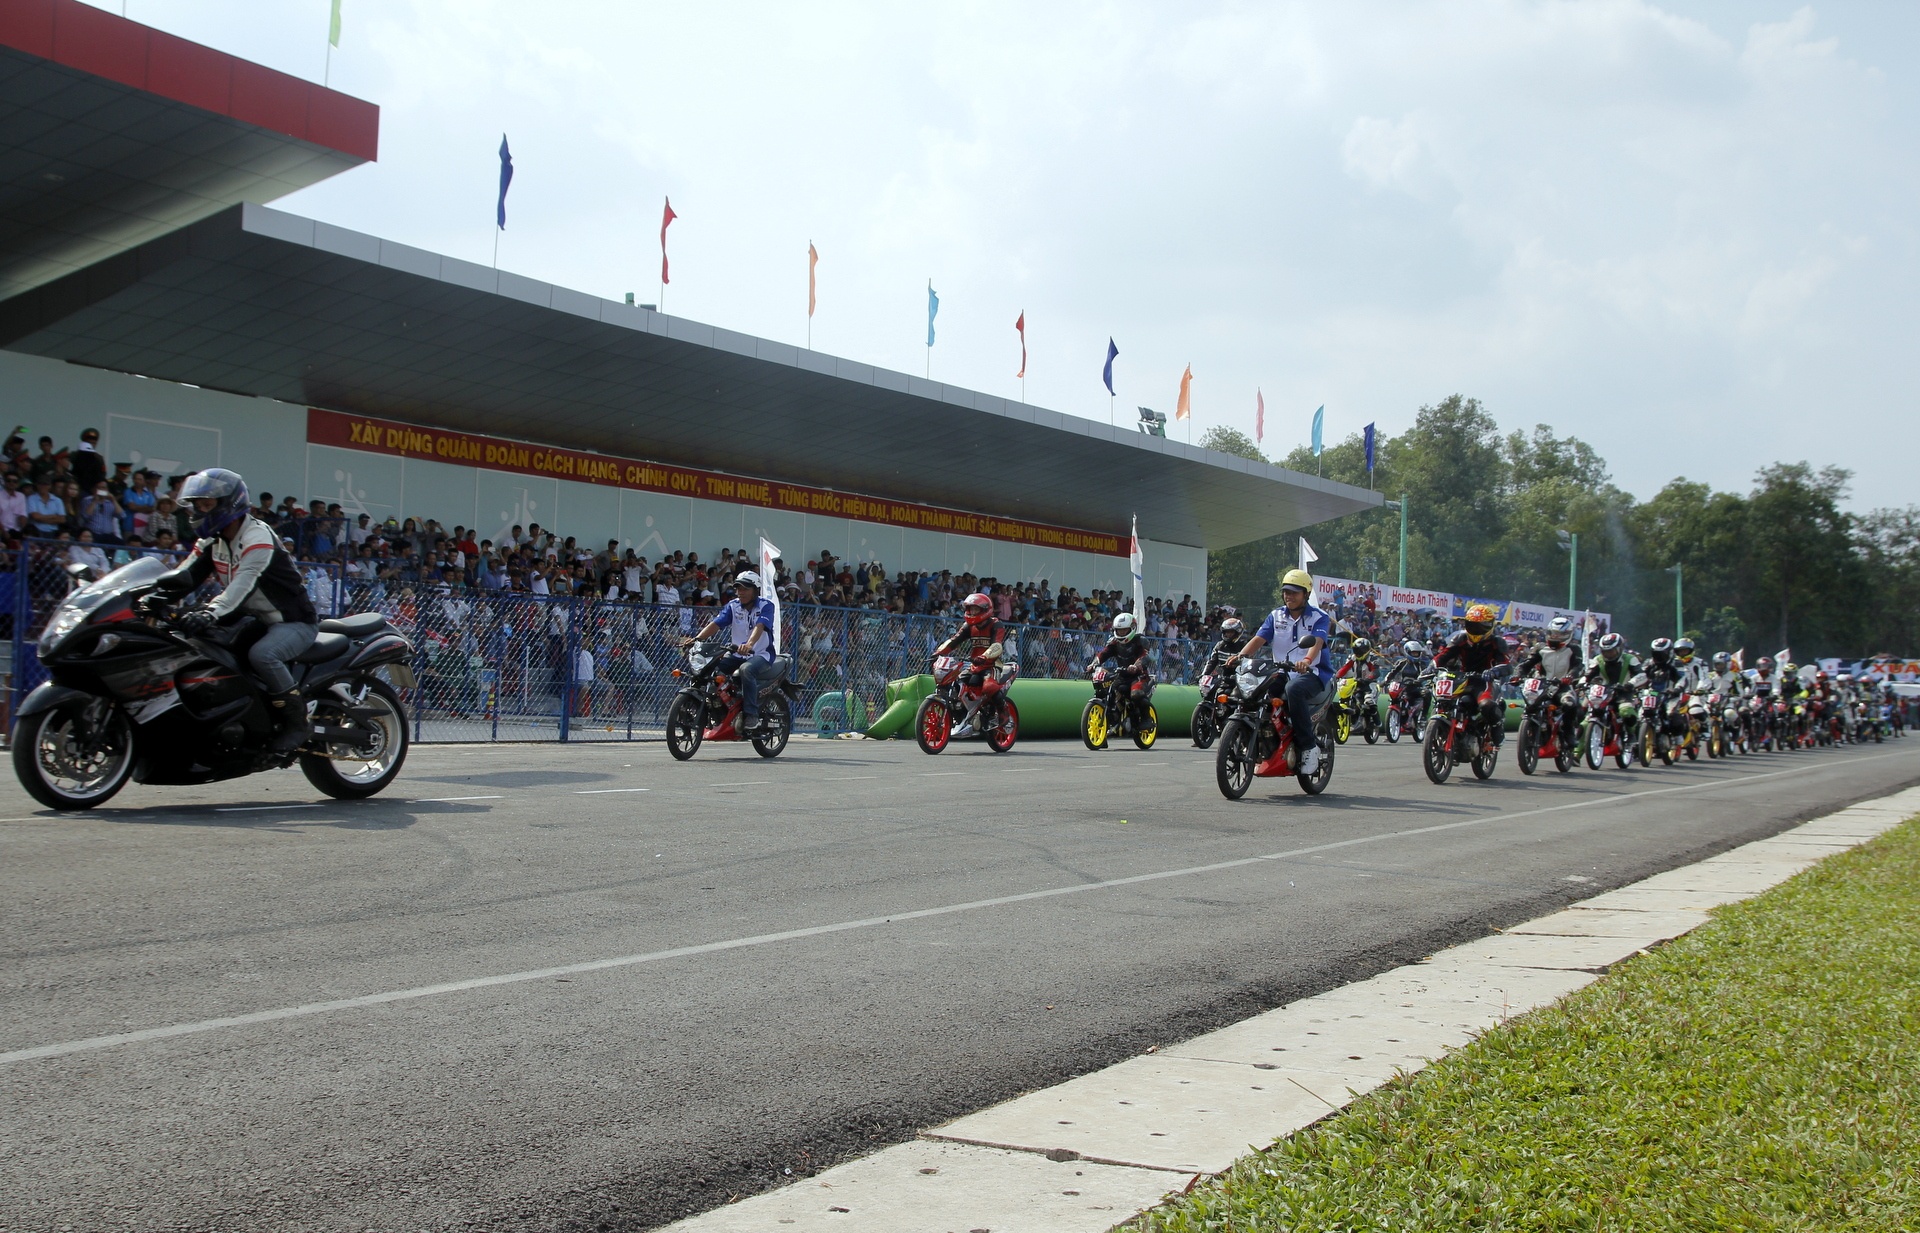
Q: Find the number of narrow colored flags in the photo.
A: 11